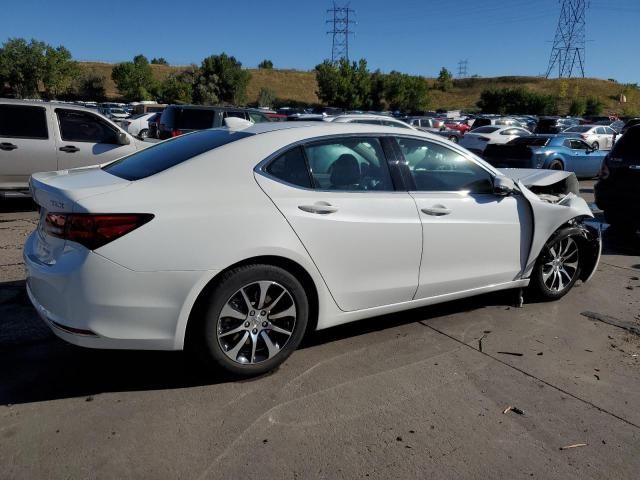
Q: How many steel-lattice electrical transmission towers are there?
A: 3